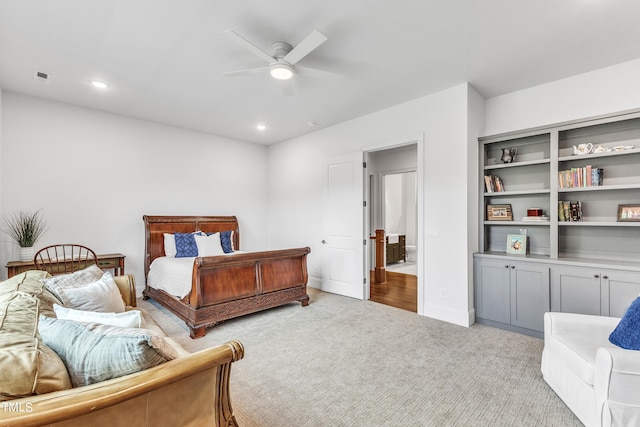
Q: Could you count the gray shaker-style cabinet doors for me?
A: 4